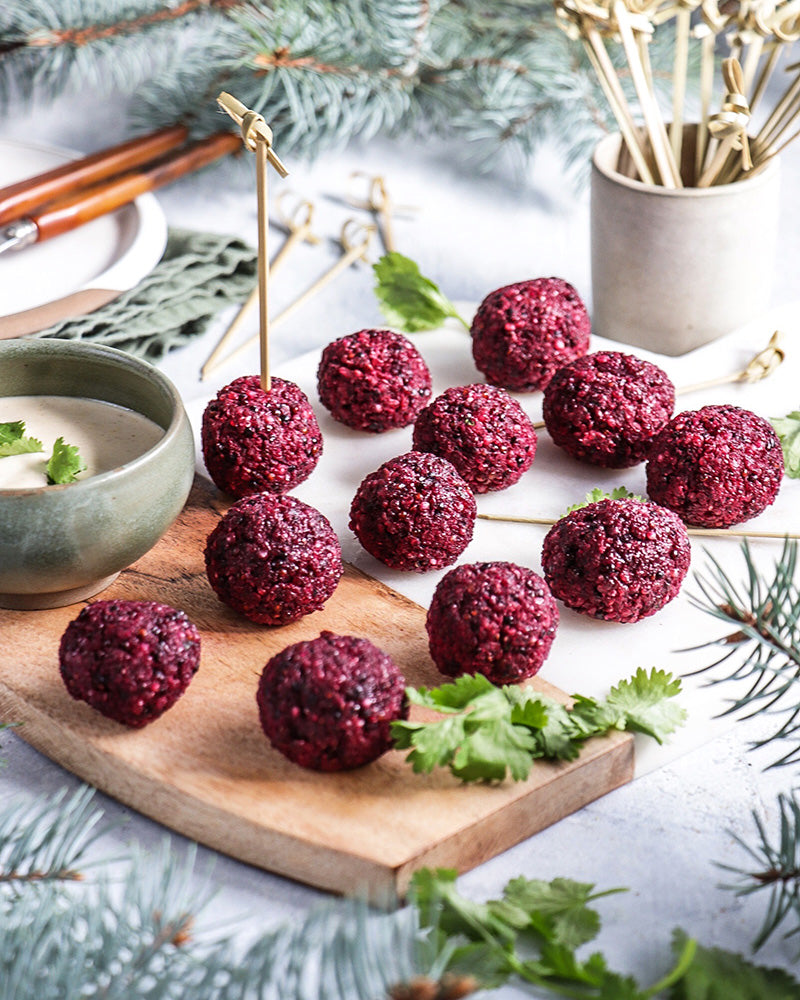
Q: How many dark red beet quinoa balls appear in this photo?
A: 12